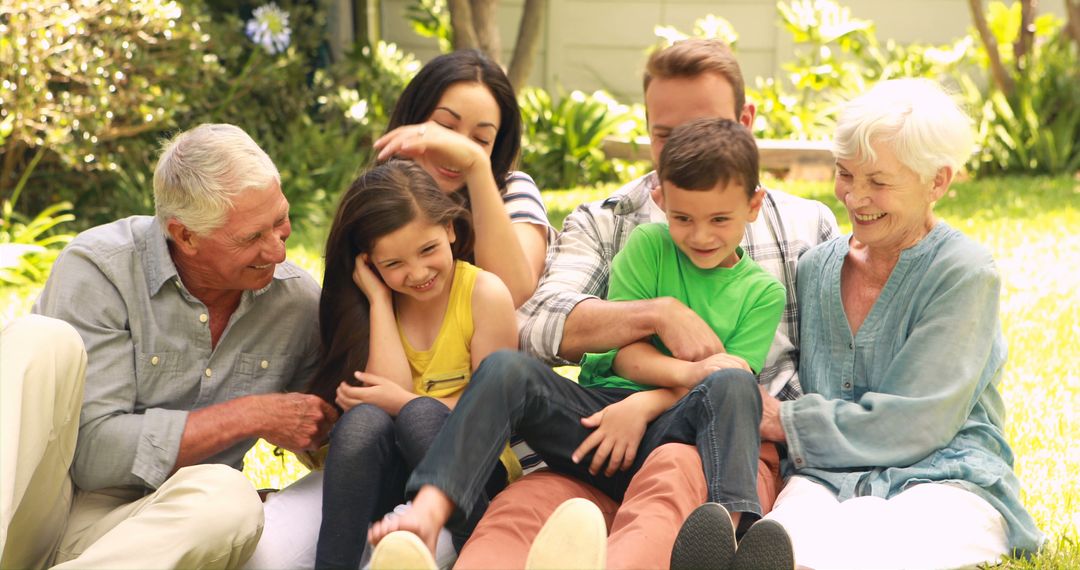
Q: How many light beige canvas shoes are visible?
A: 2